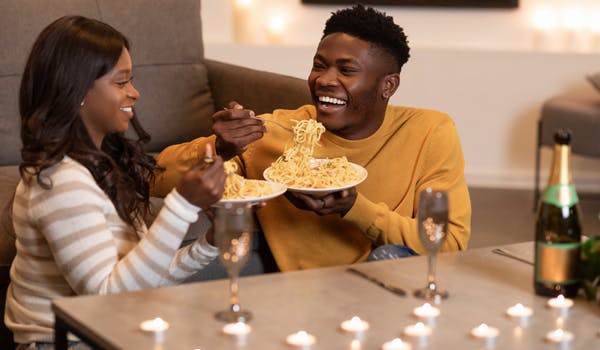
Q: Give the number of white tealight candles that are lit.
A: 11